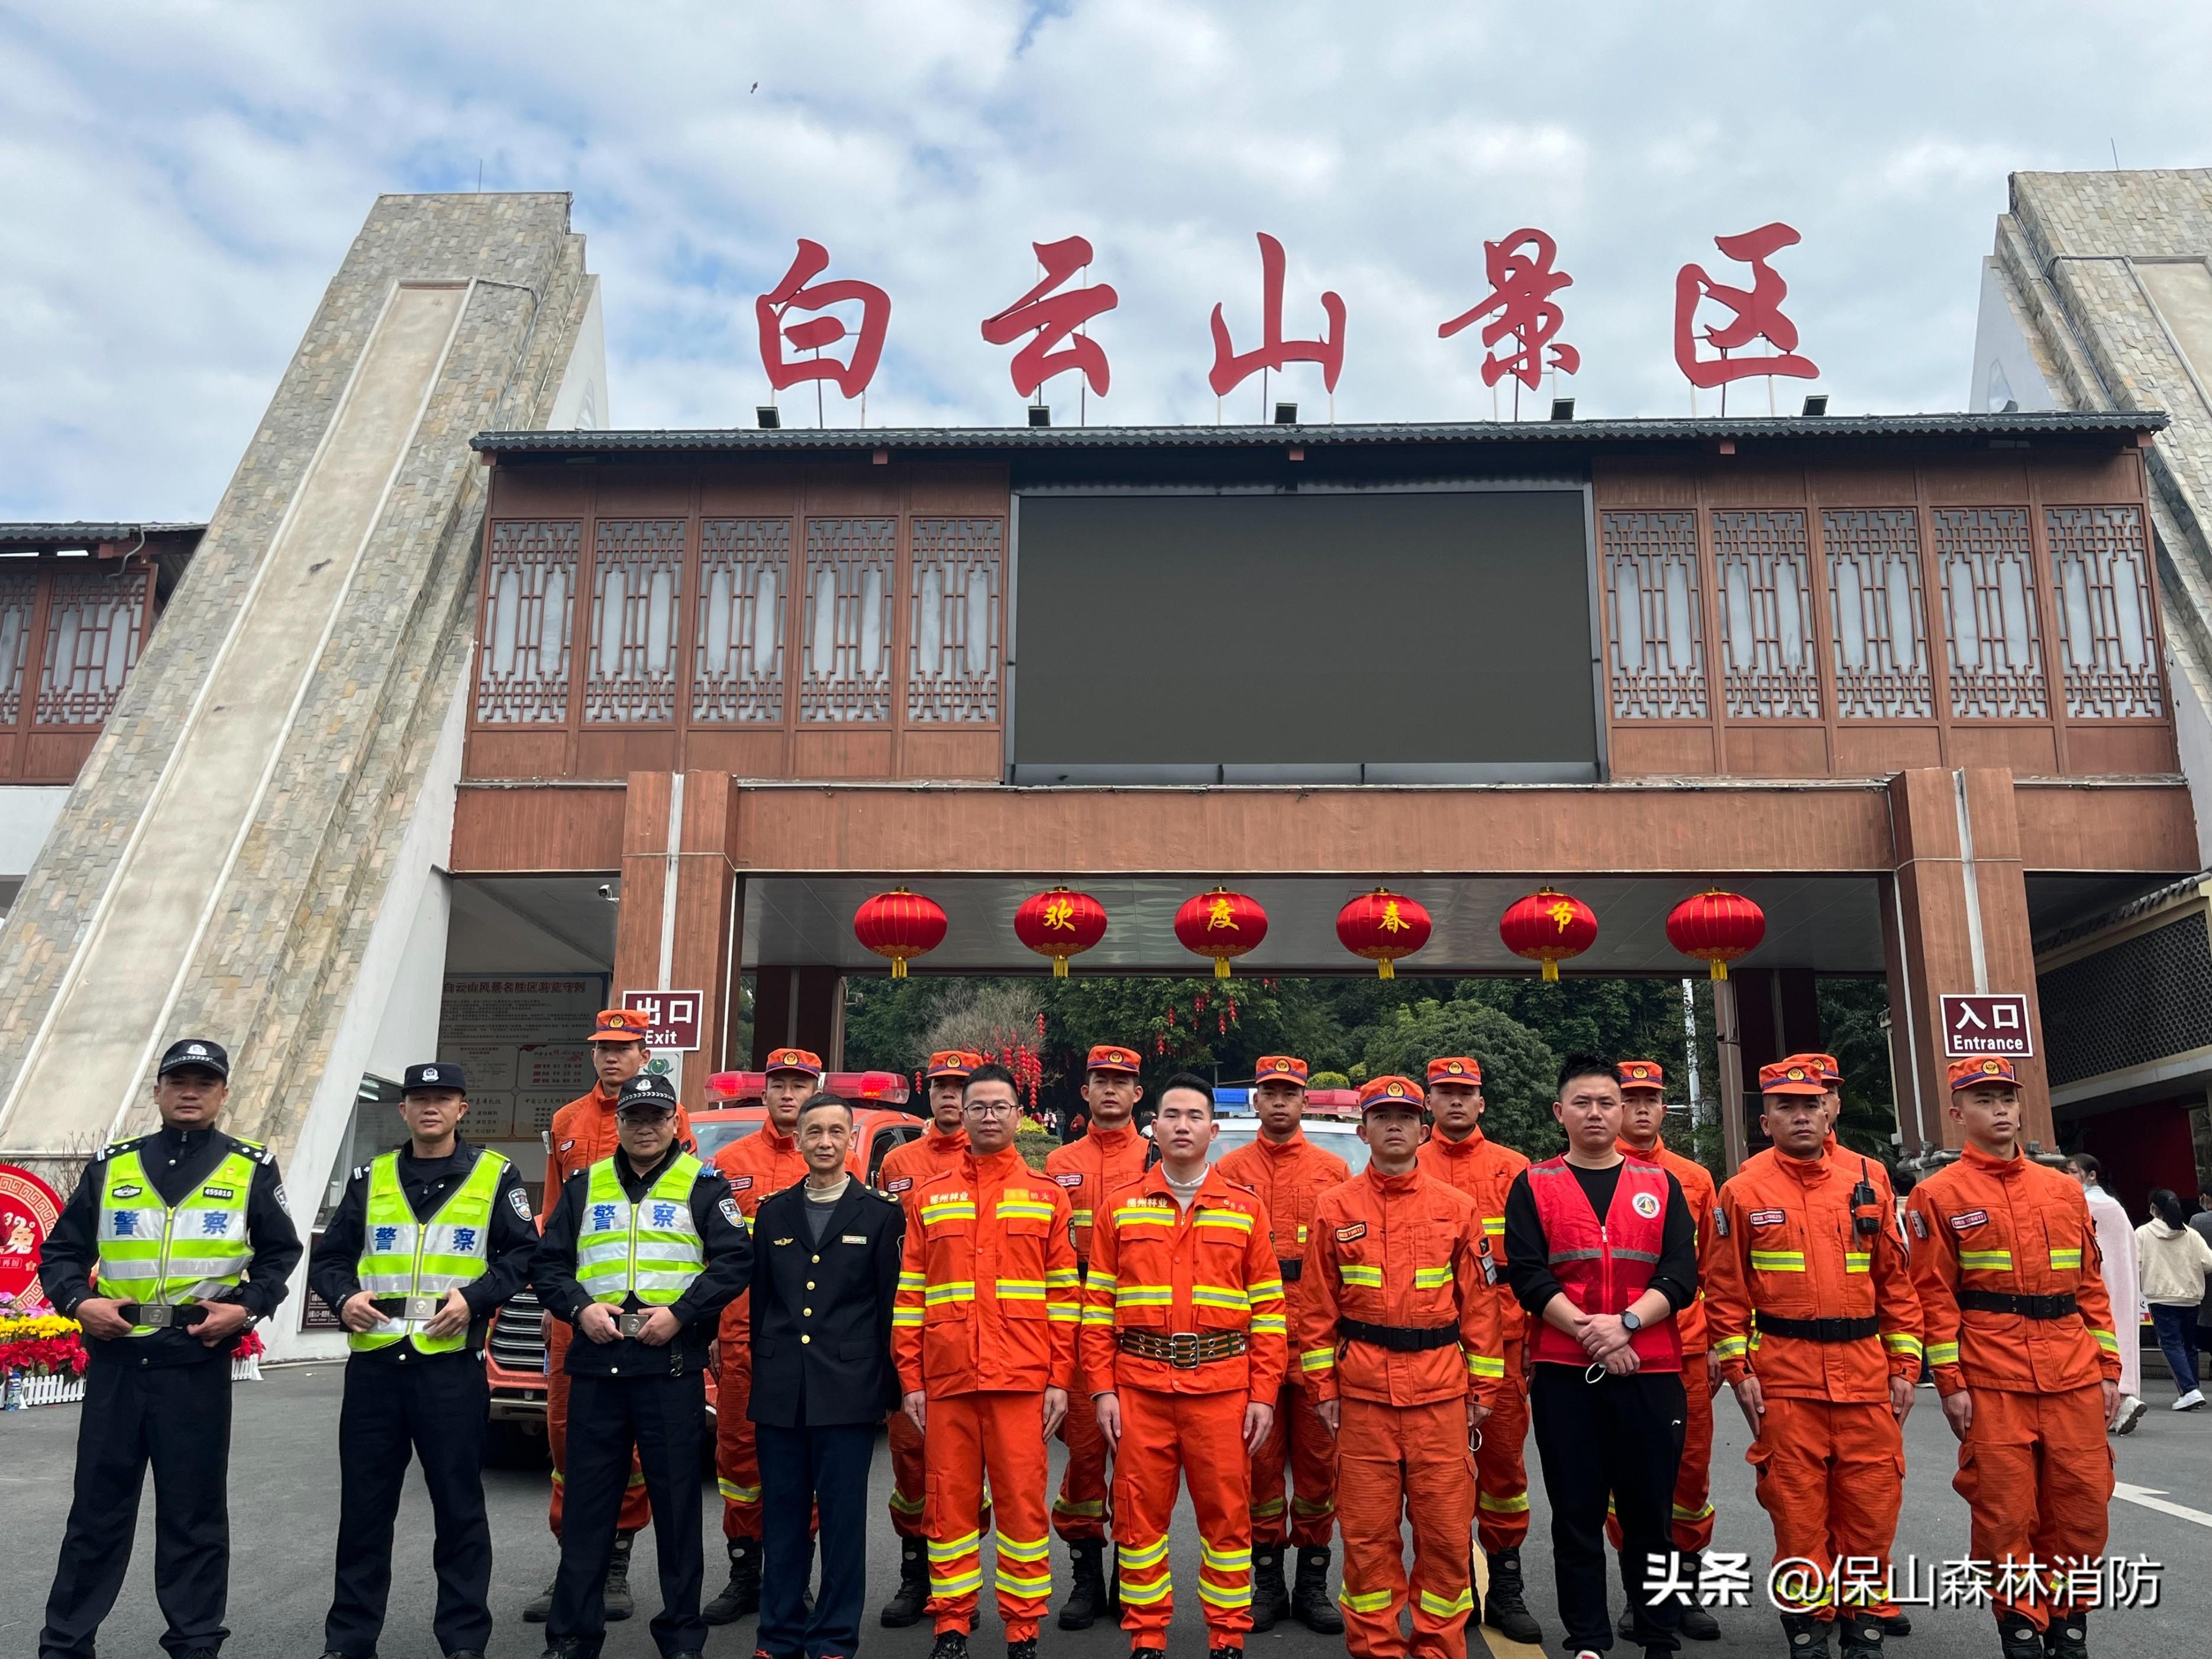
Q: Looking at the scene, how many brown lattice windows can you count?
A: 12